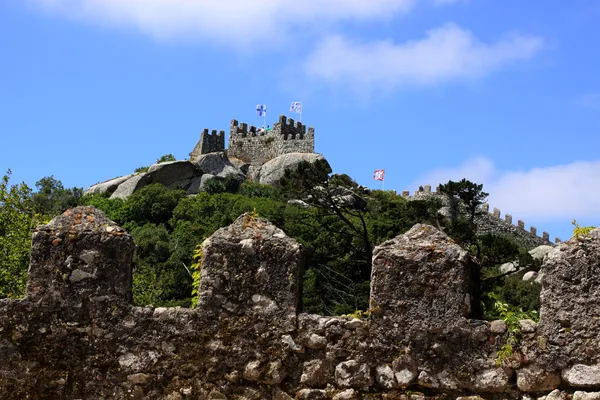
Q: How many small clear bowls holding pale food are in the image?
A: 0